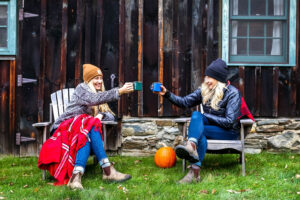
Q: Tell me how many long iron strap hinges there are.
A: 3